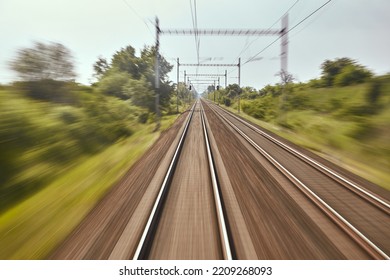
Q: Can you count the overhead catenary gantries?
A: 5